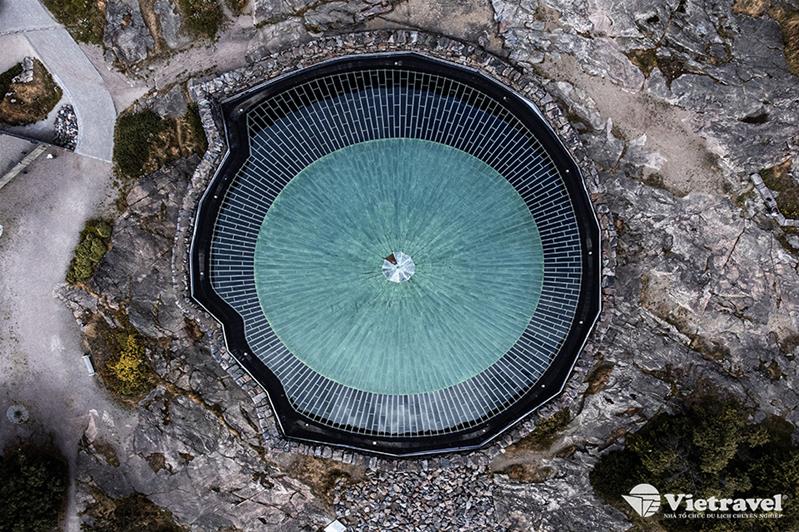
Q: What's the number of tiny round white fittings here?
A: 13